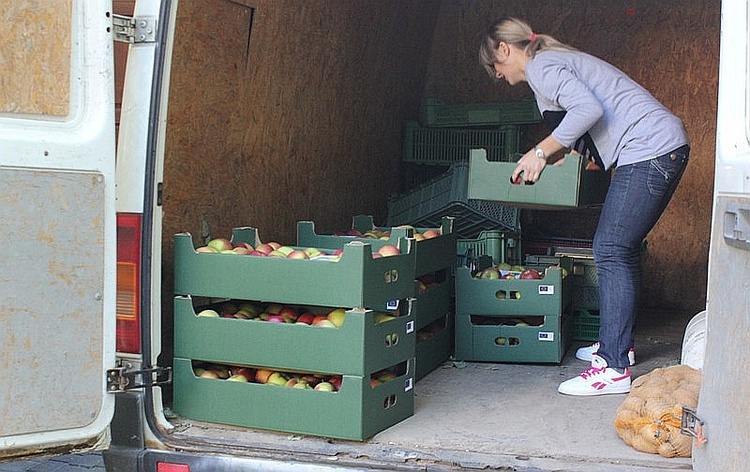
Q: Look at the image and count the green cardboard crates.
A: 9